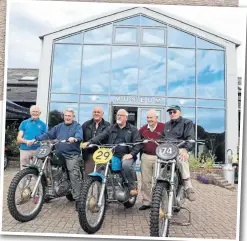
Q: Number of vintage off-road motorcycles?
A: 3